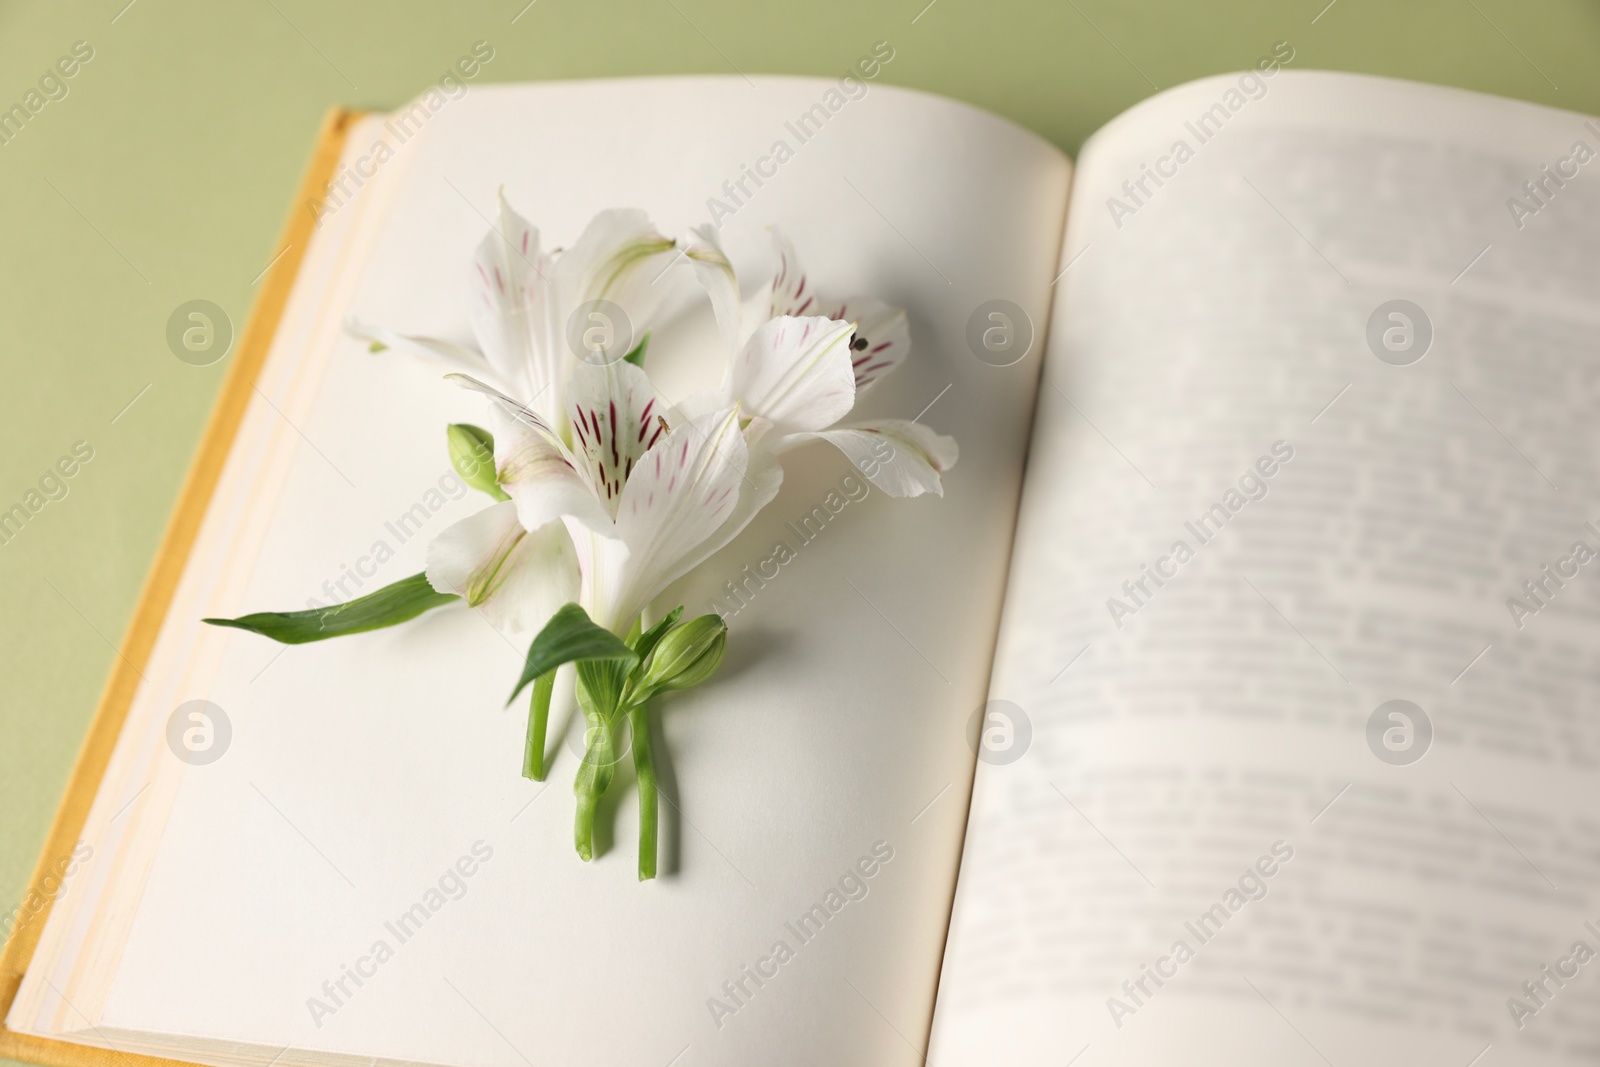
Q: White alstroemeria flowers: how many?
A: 3